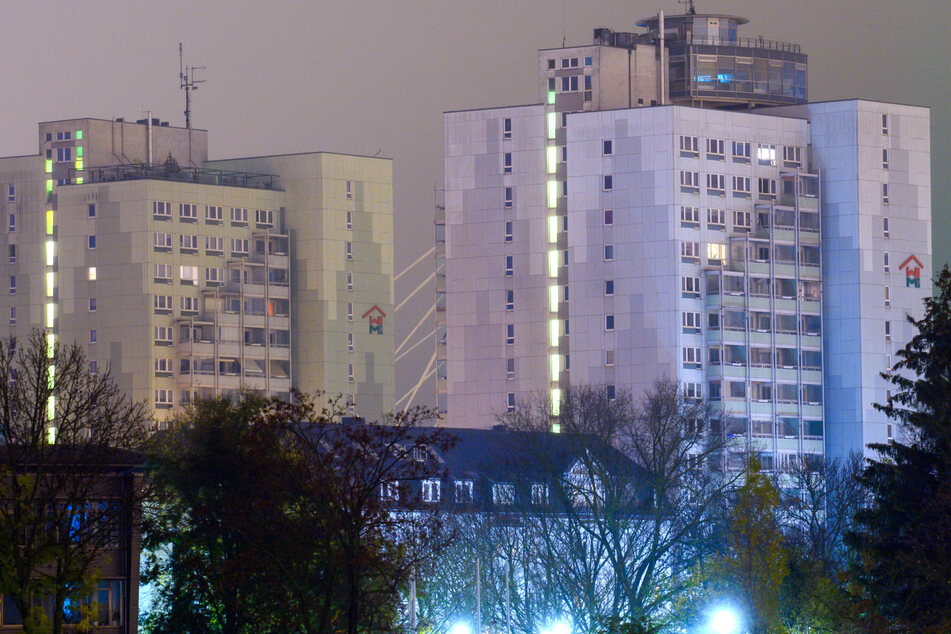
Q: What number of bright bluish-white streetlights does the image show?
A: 3